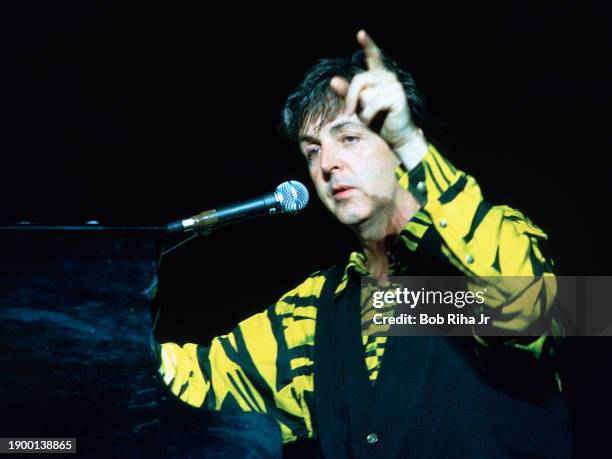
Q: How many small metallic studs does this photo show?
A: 4